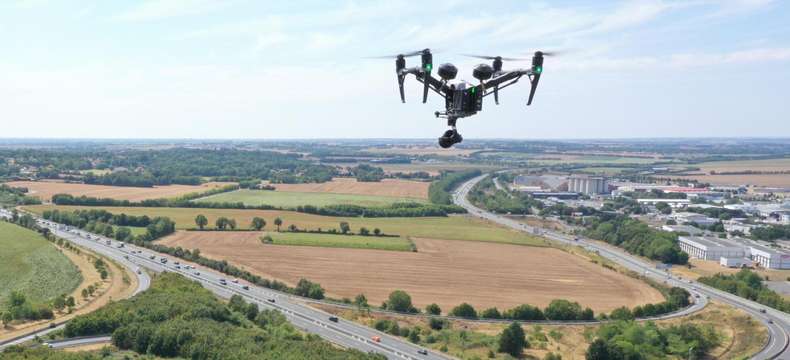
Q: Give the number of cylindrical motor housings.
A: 4